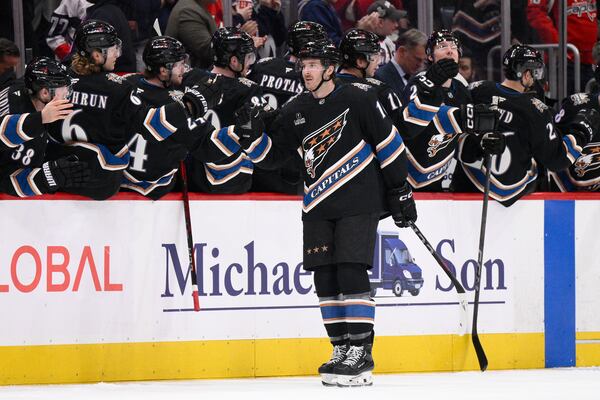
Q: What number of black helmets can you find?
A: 9